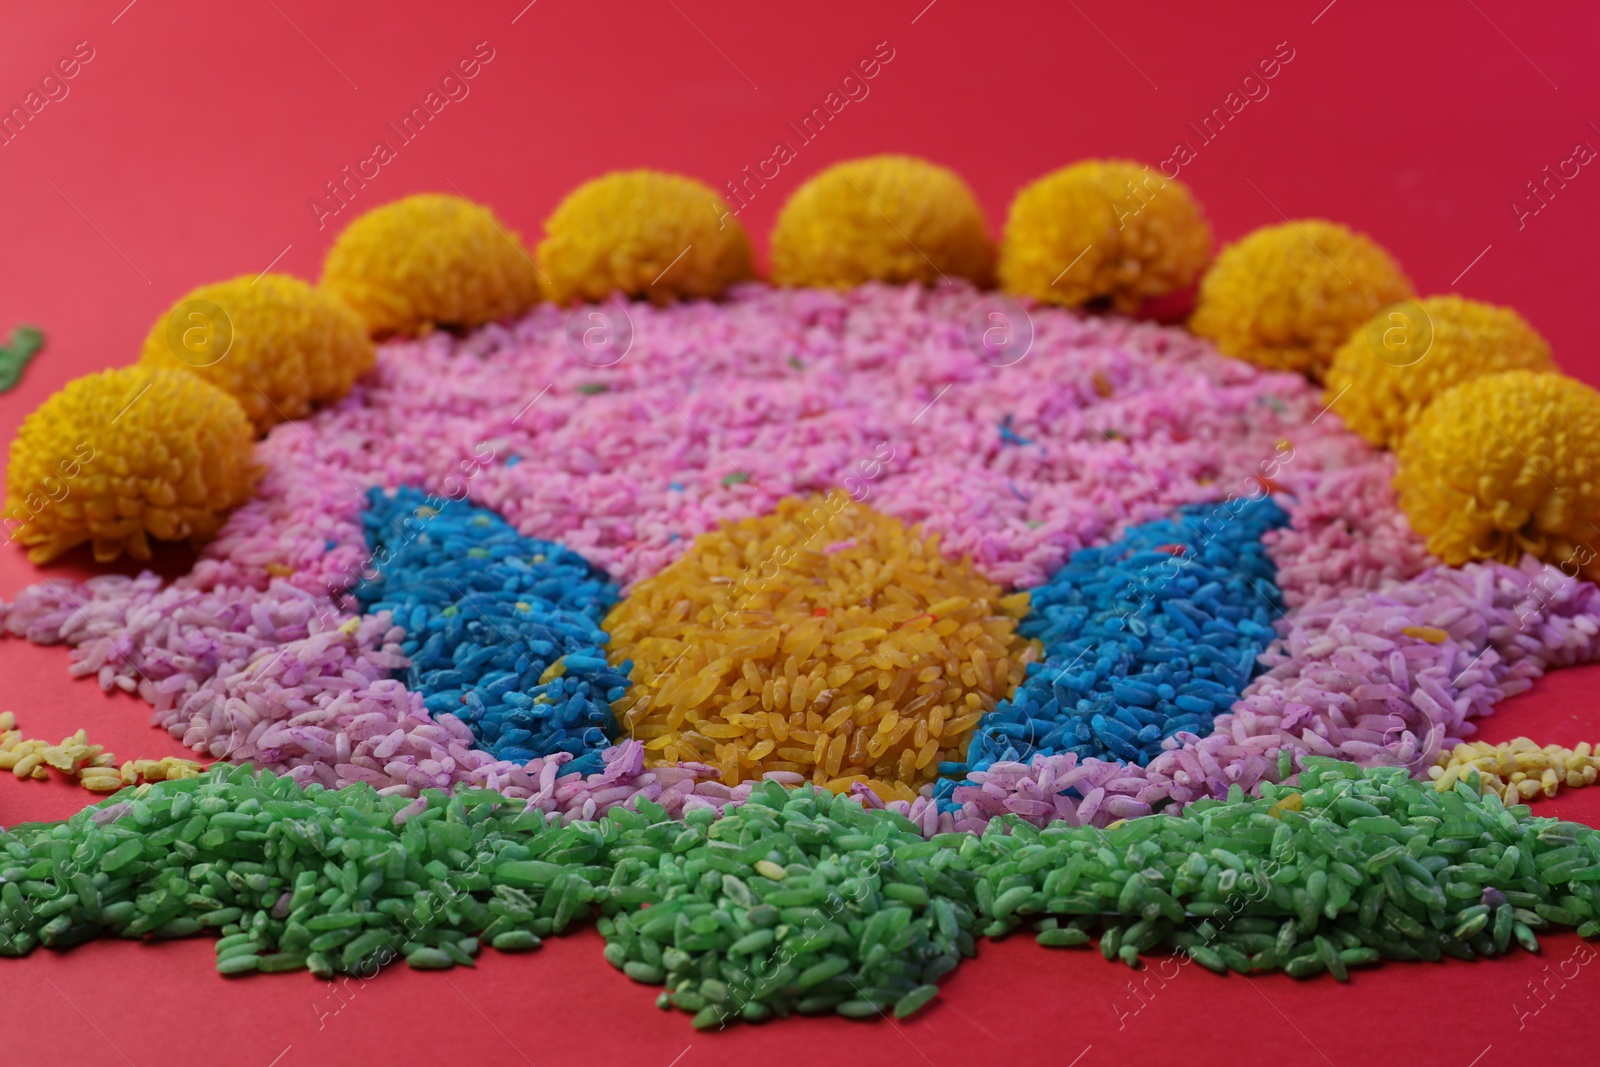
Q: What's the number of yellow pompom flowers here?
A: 9